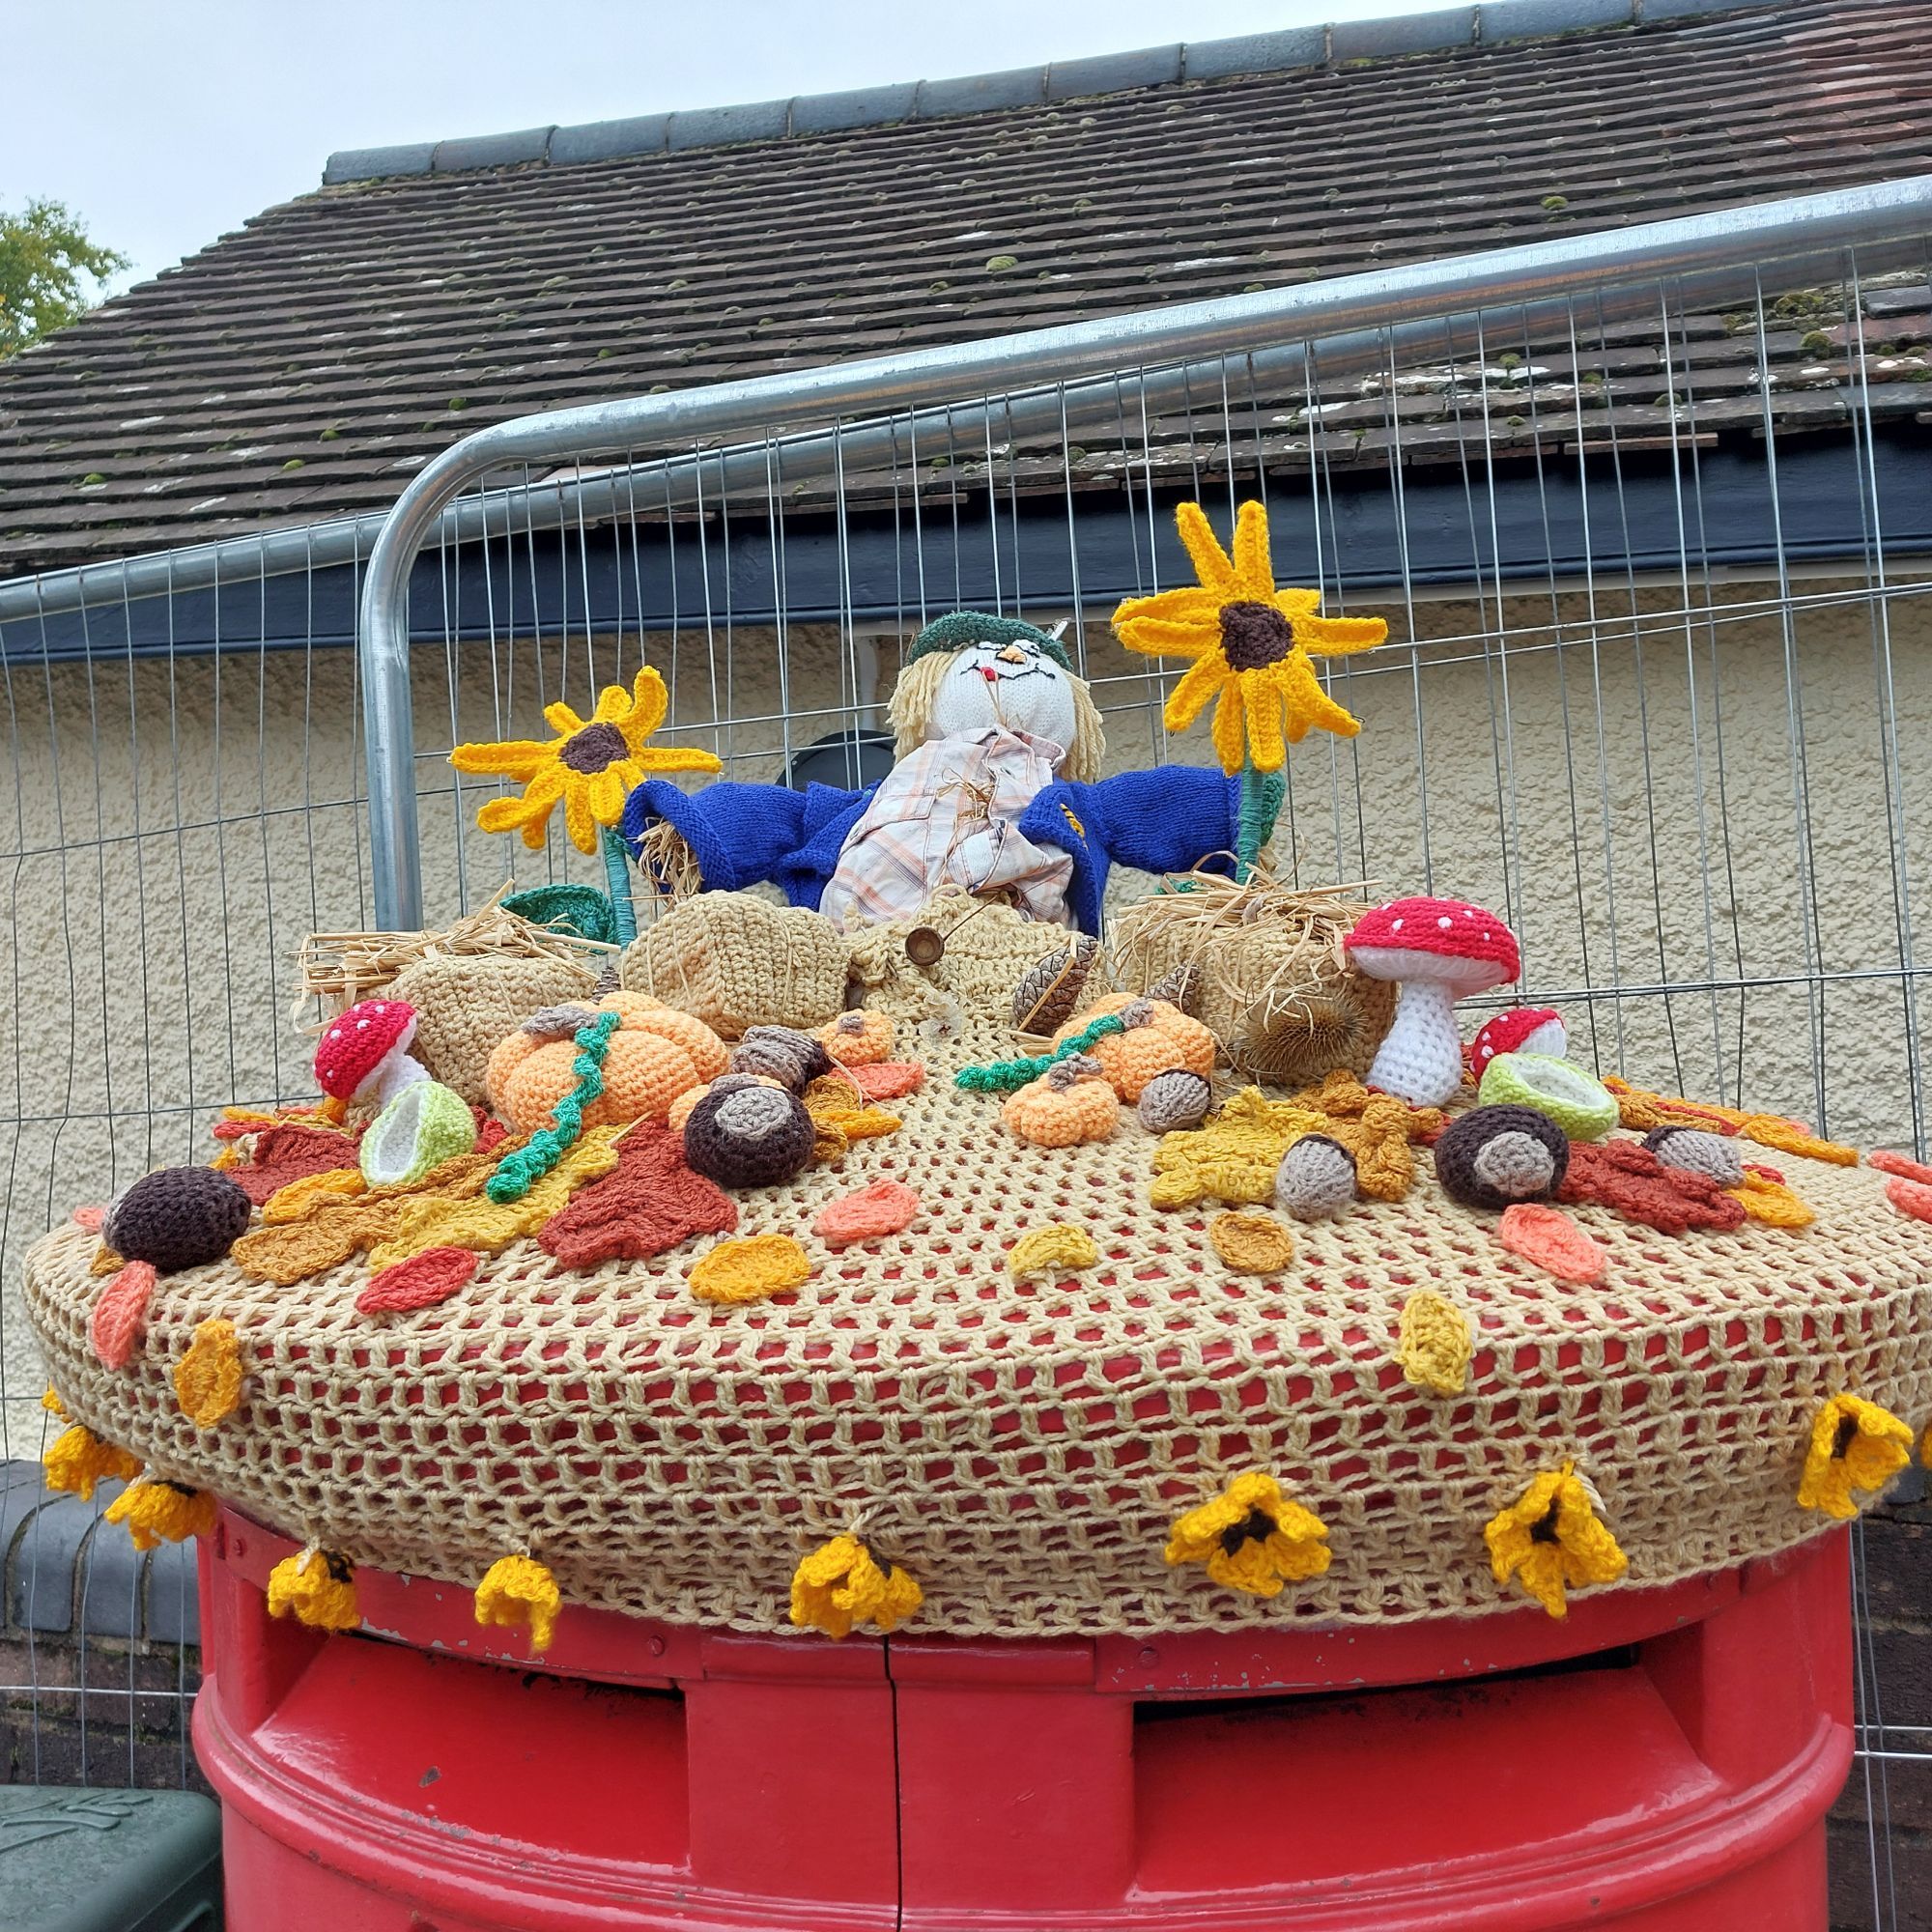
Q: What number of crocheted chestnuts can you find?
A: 3